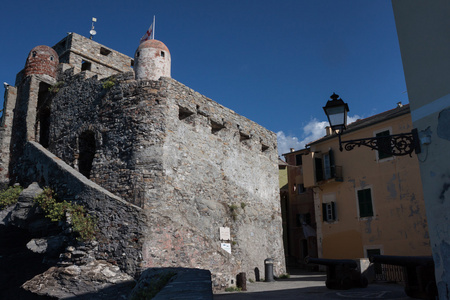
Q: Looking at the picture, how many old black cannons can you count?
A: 2